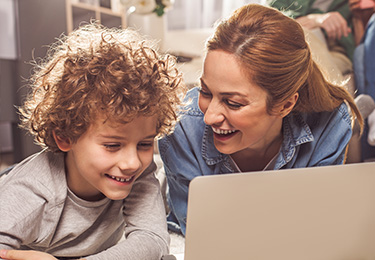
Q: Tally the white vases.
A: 1